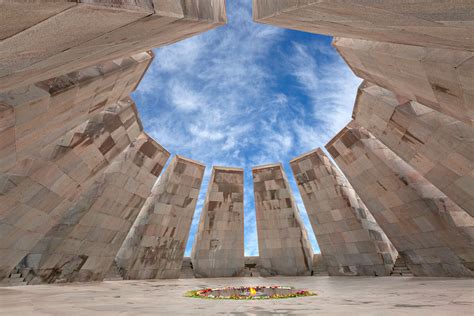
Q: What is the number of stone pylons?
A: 12